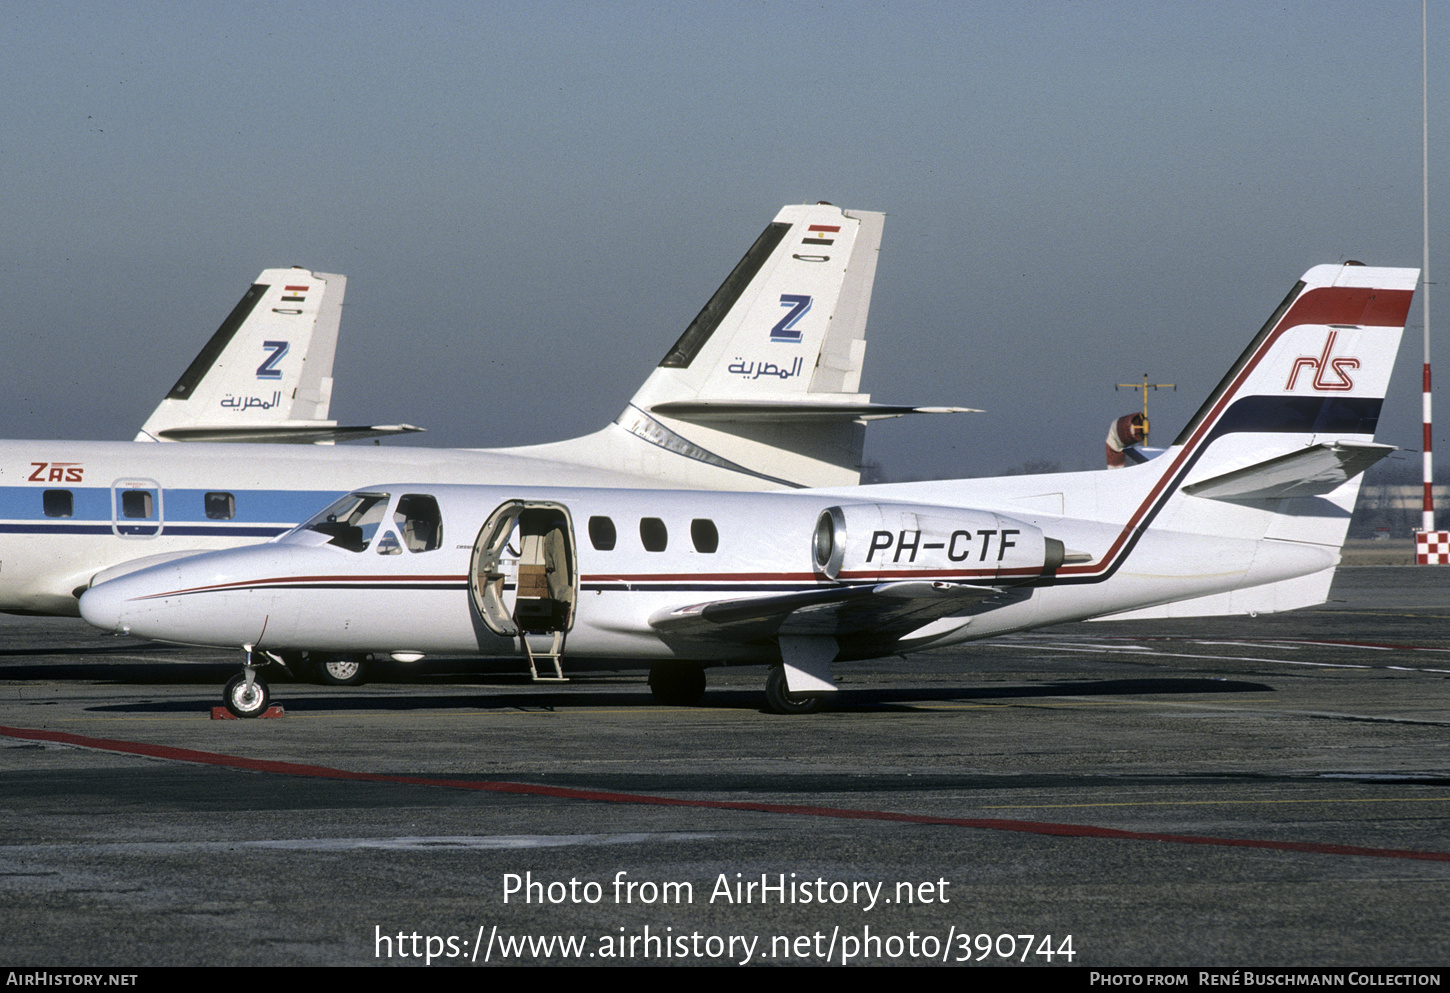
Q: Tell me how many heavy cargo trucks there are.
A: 0